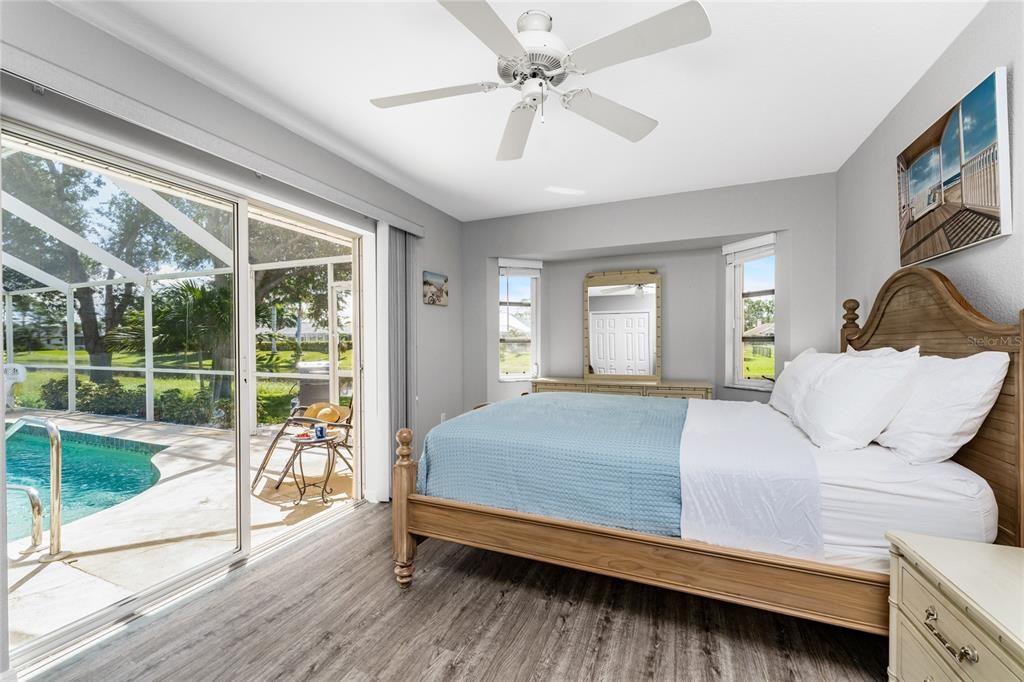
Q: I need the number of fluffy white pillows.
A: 4